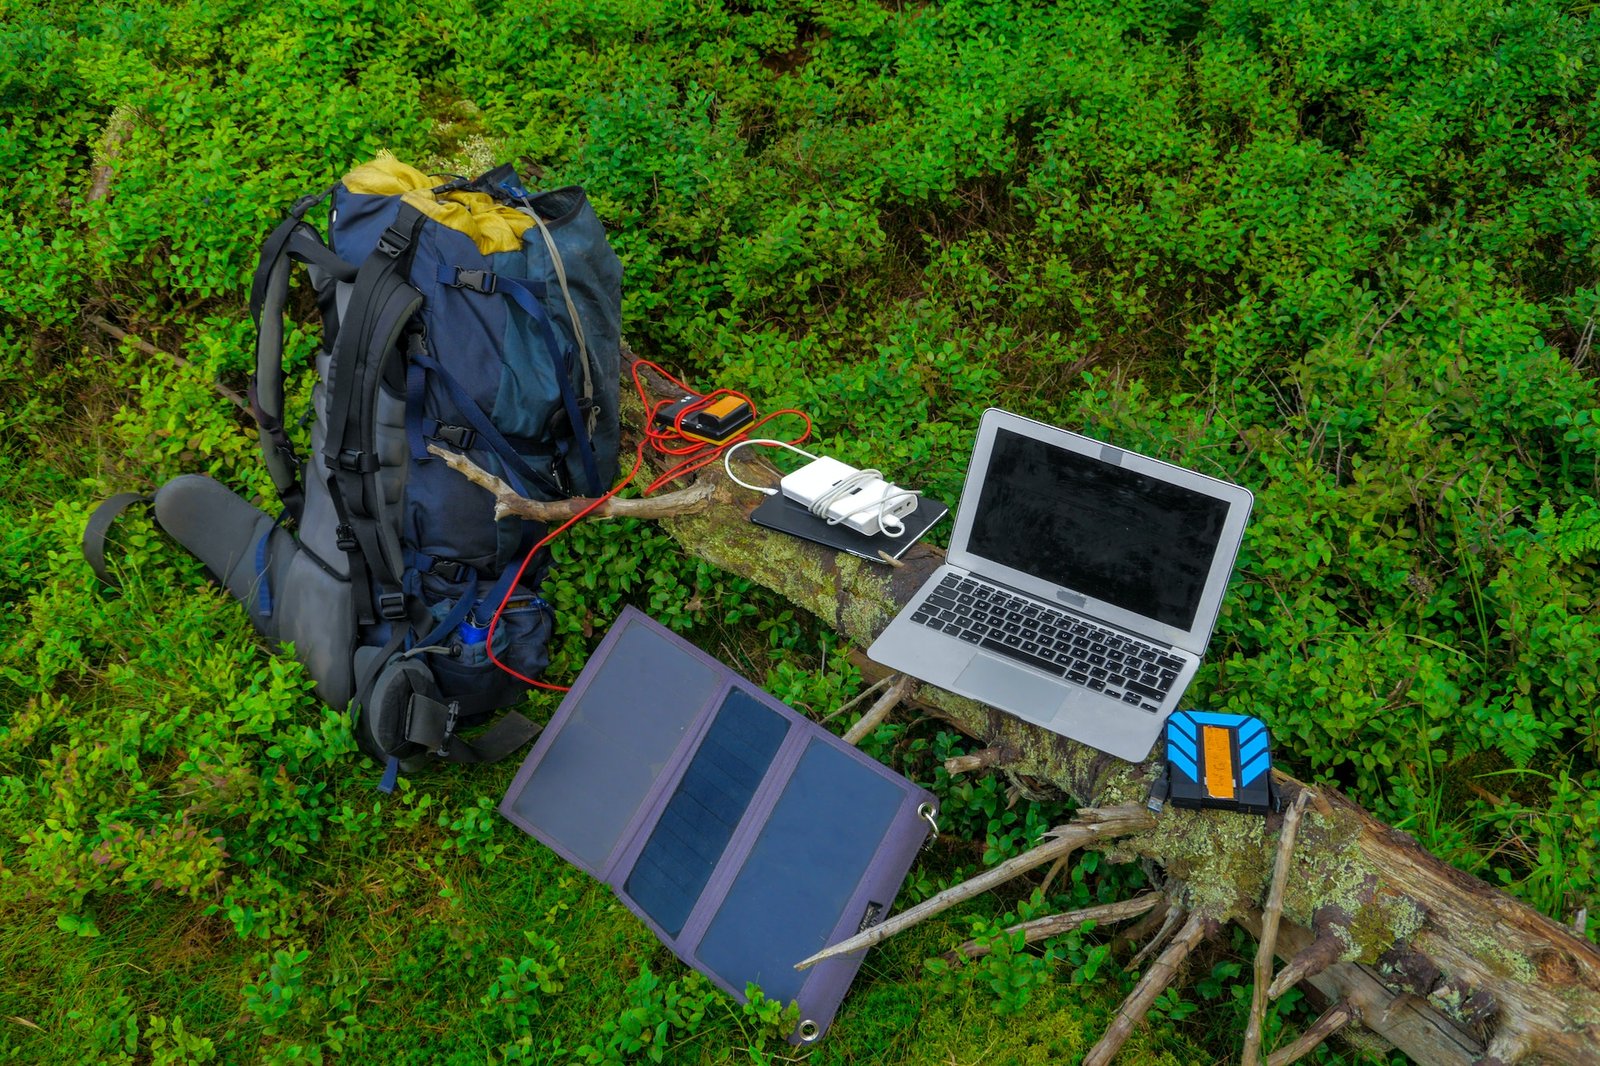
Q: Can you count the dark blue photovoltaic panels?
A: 3